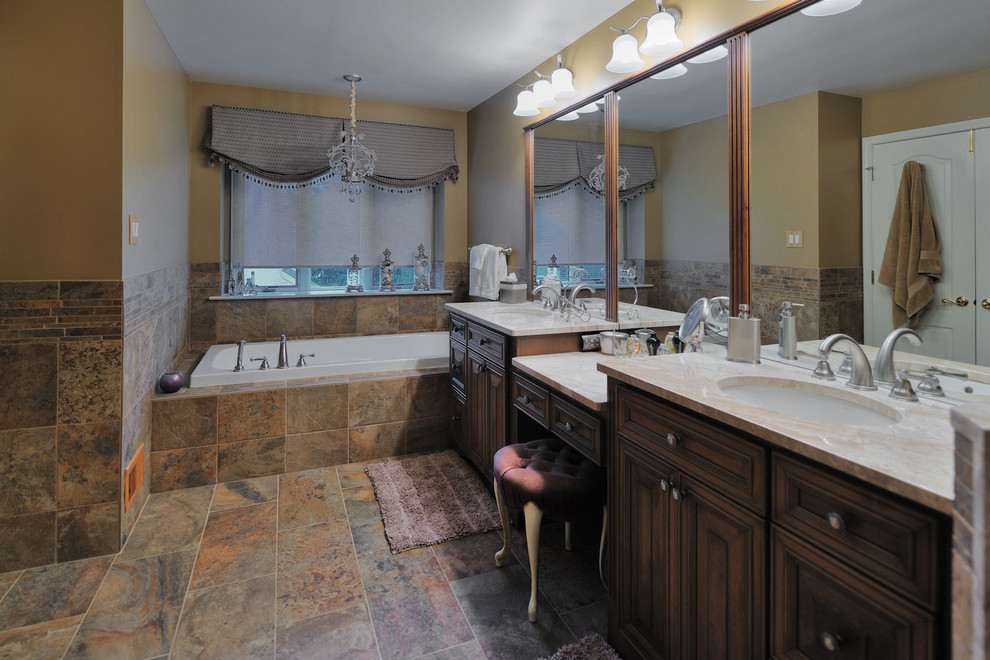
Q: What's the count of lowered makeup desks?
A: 1